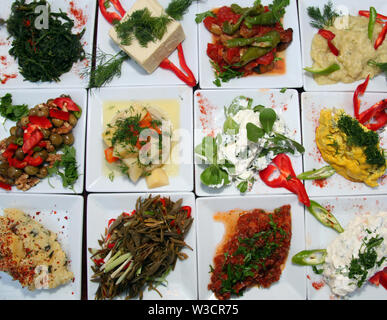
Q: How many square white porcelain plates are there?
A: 12